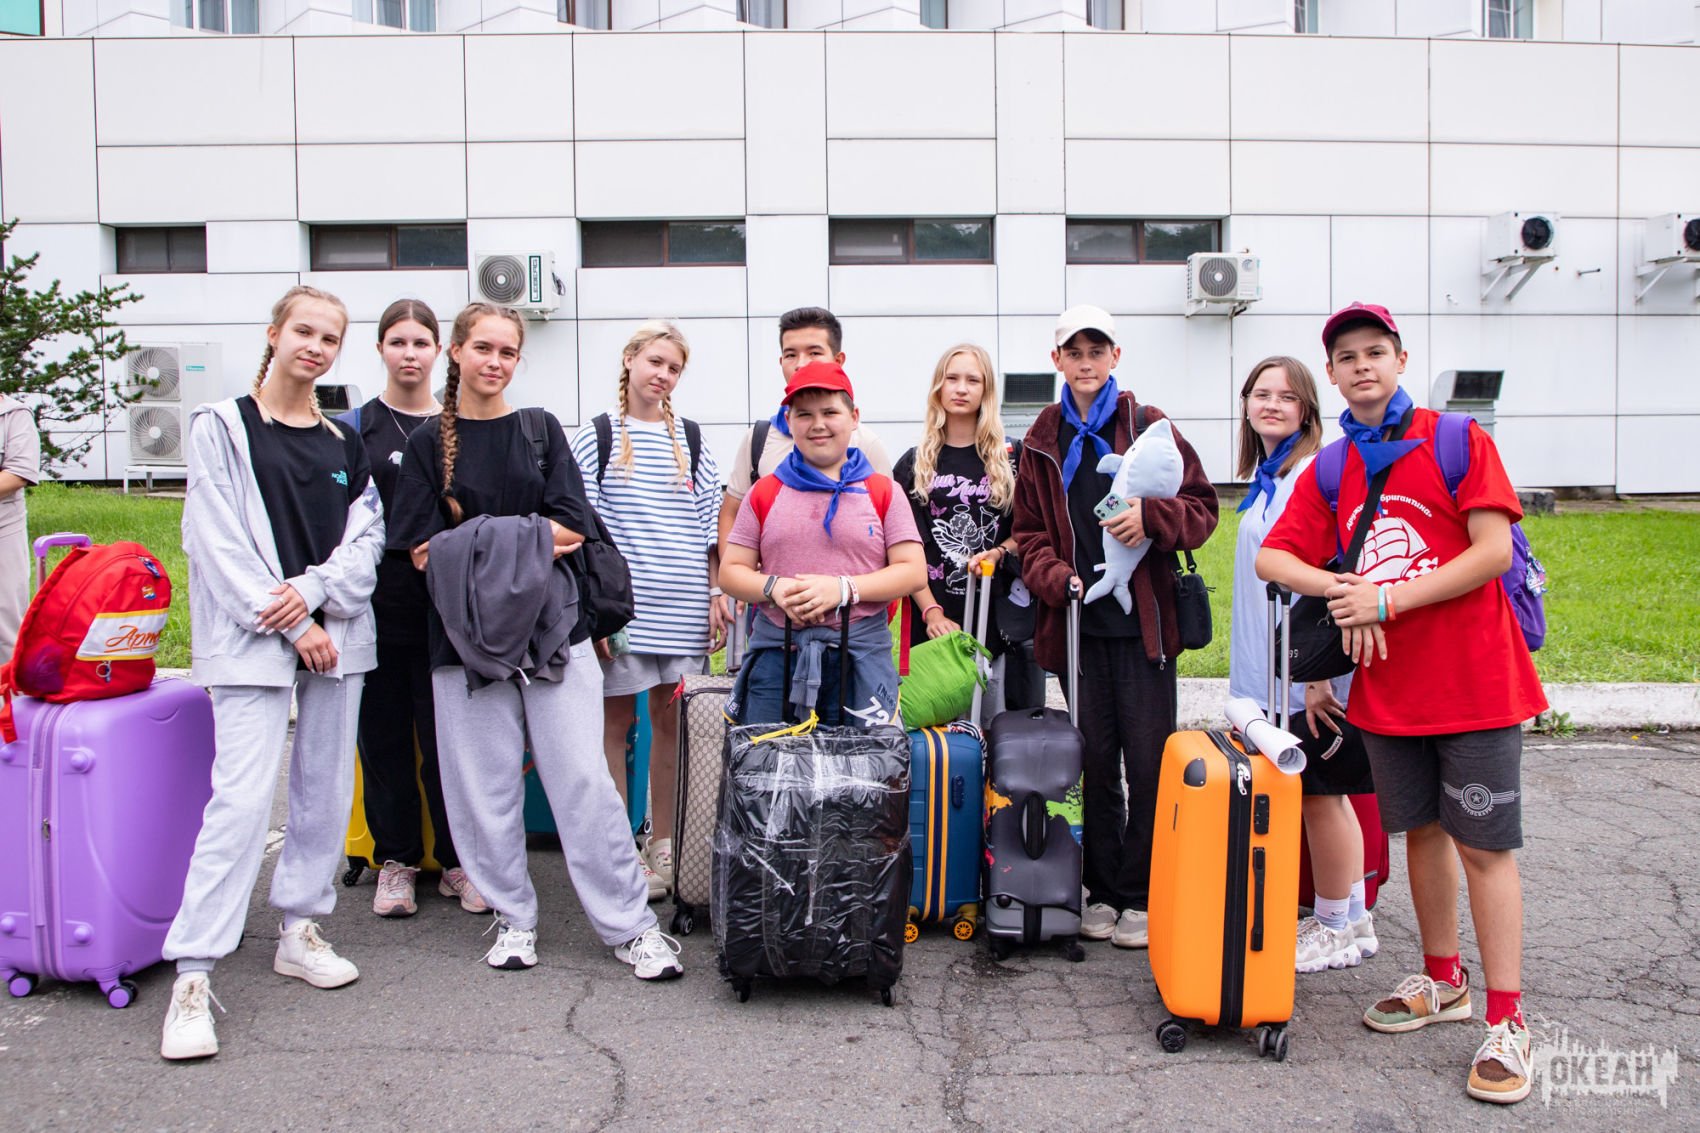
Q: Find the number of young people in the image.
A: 10